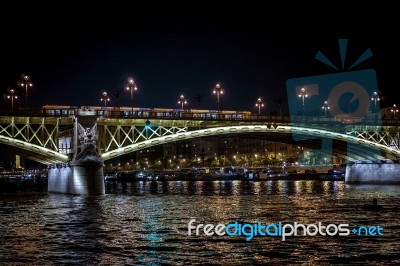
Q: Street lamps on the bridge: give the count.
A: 11